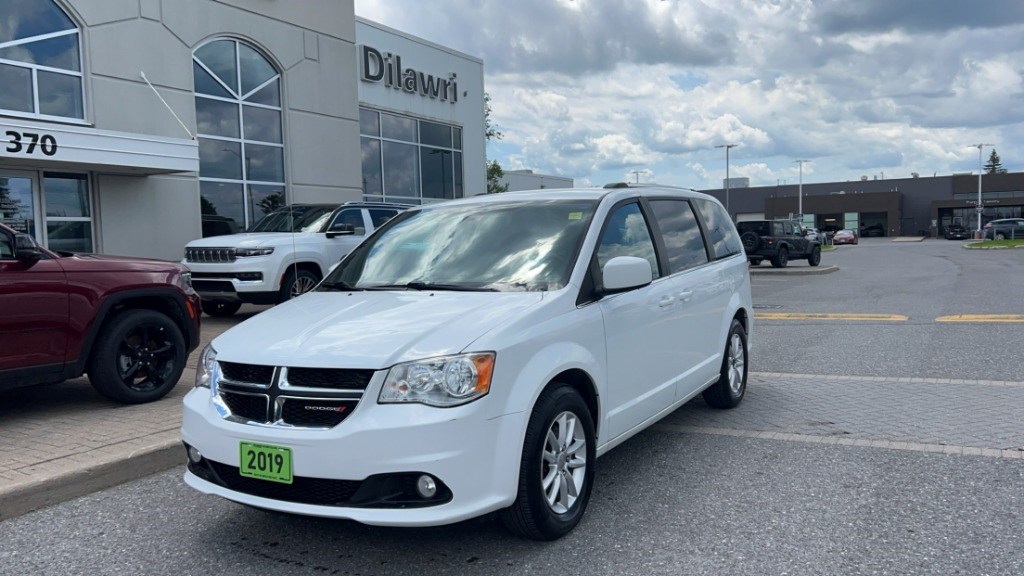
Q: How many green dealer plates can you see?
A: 1